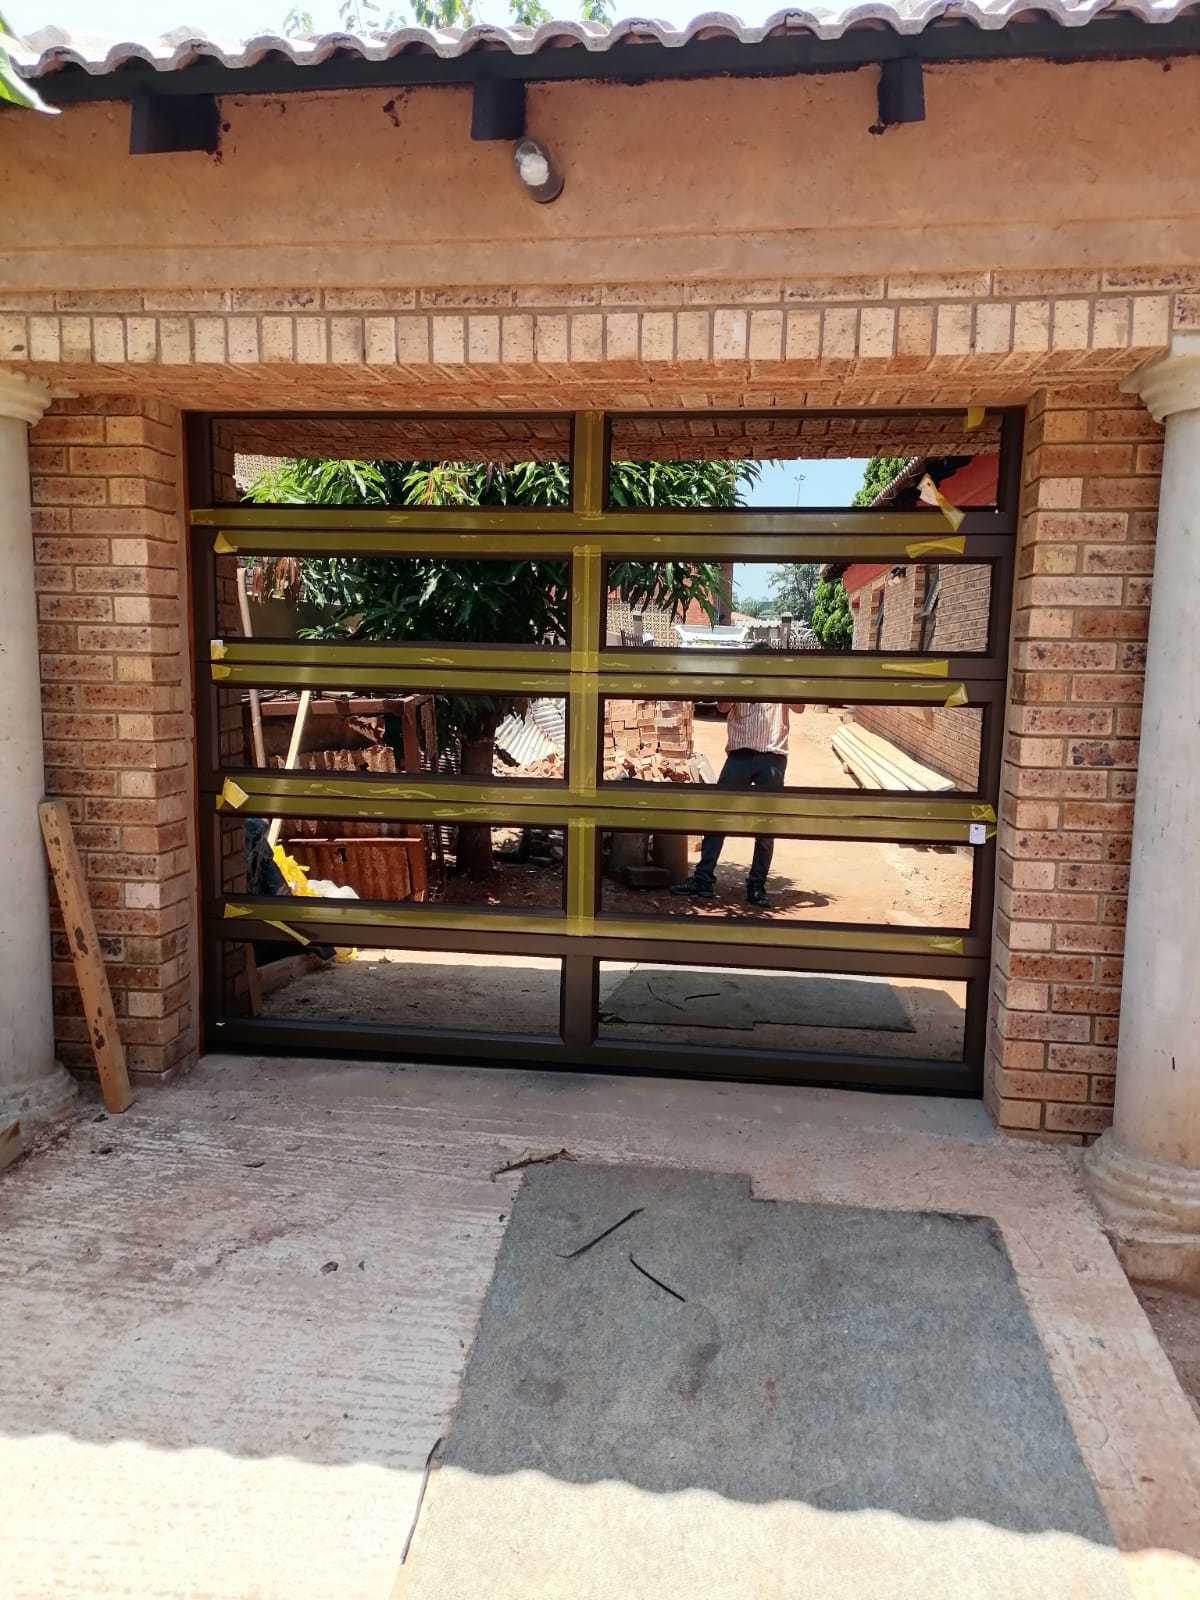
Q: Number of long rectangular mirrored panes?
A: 10